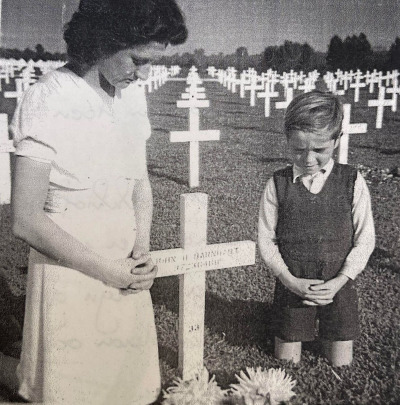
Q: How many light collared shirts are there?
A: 1